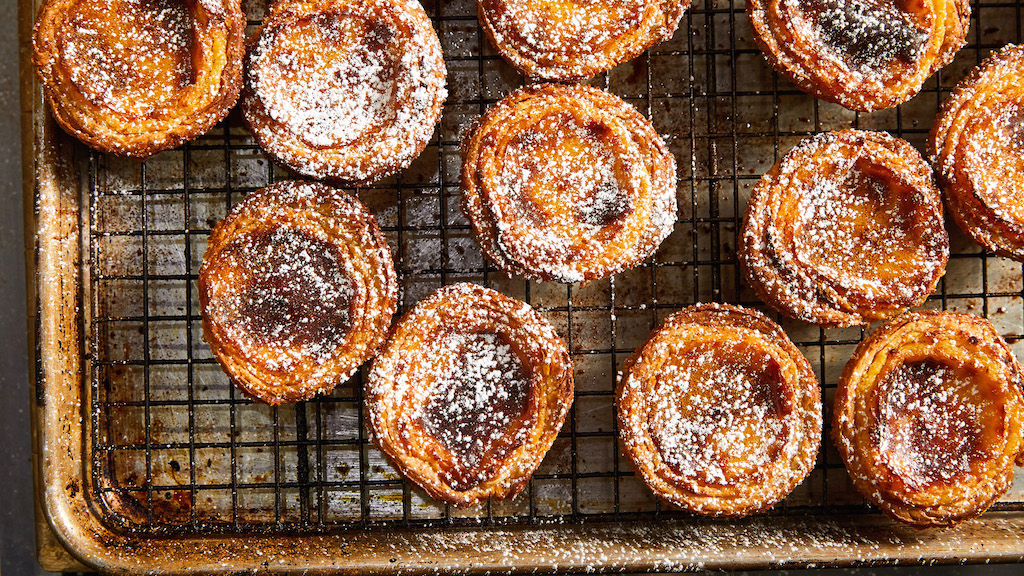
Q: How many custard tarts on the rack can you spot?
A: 11